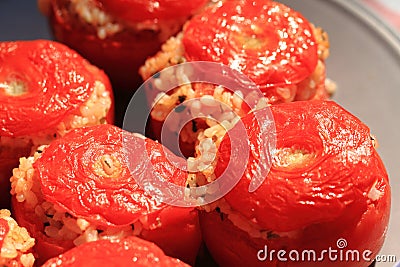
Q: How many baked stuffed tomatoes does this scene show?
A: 7